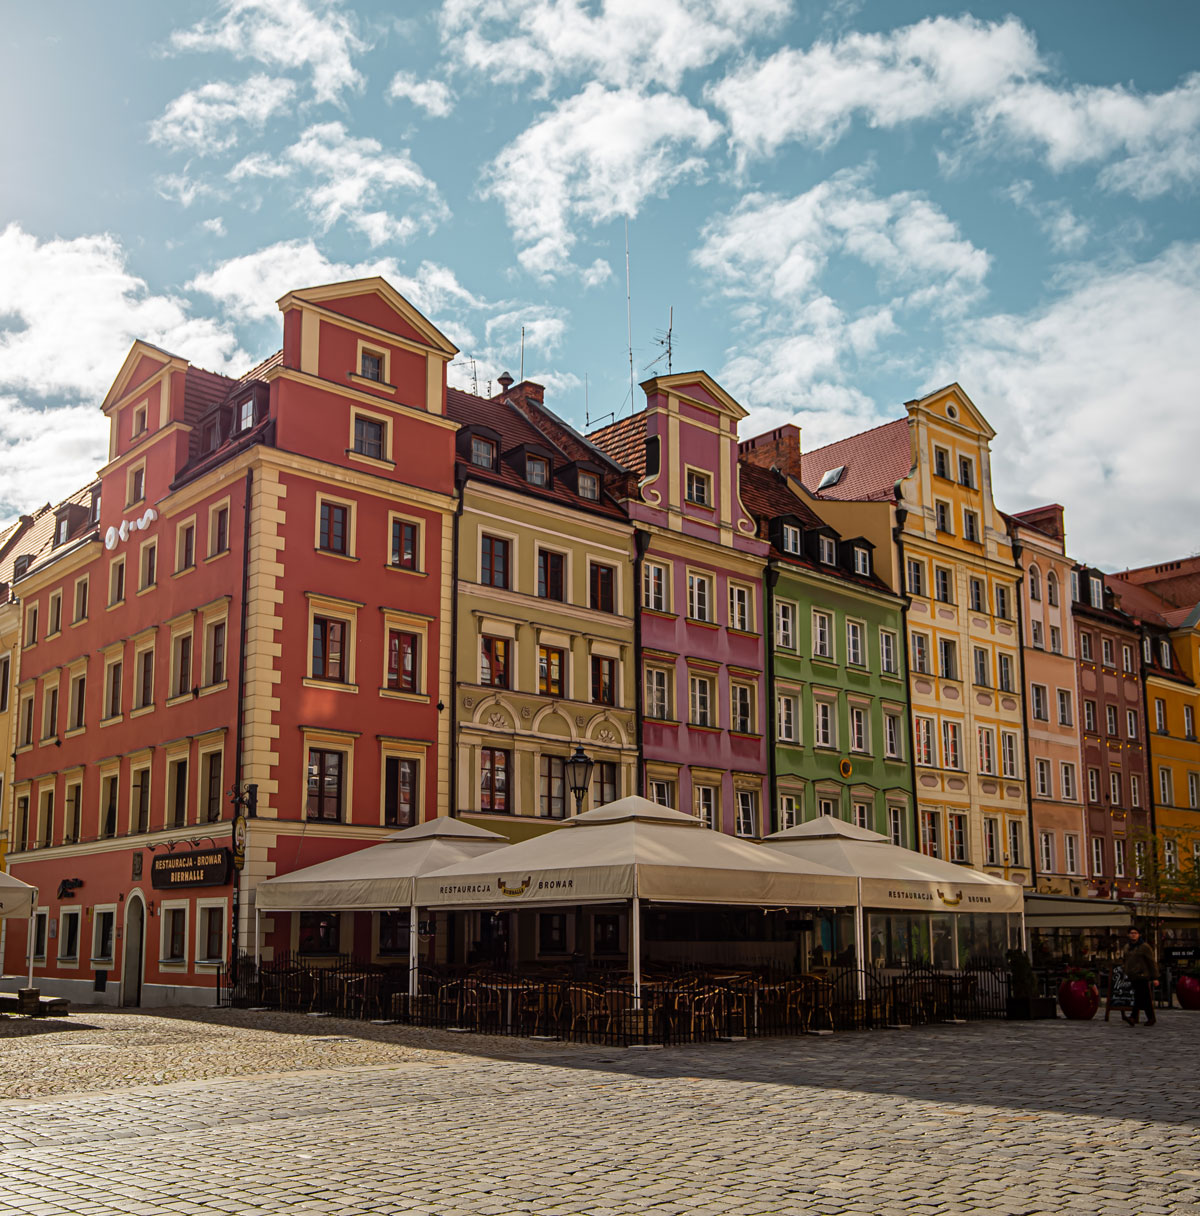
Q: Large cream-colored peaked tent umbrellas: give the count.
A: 3